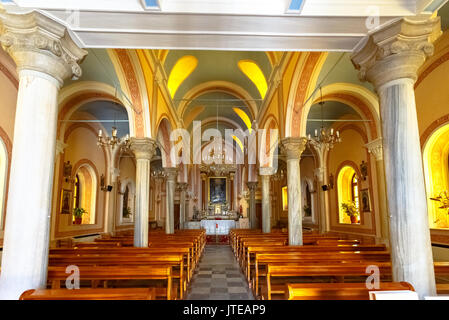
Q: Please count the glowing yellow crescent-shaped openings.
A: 4